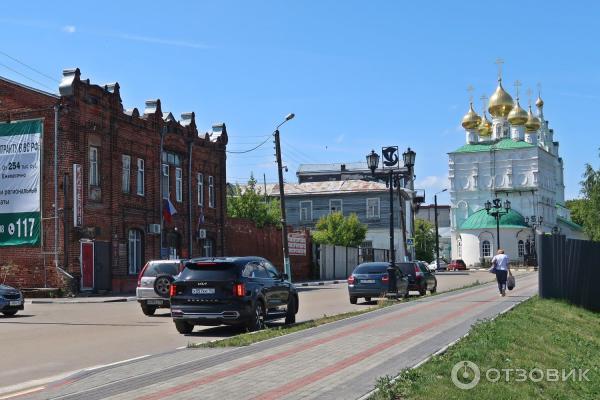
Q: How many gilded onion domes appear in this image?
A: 6